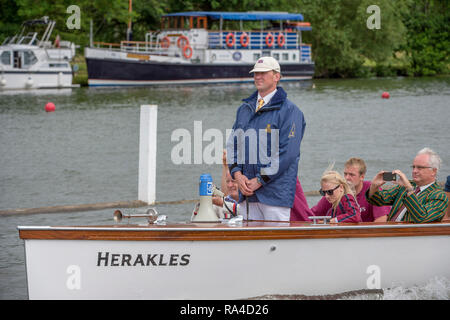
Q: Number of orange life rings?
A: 7